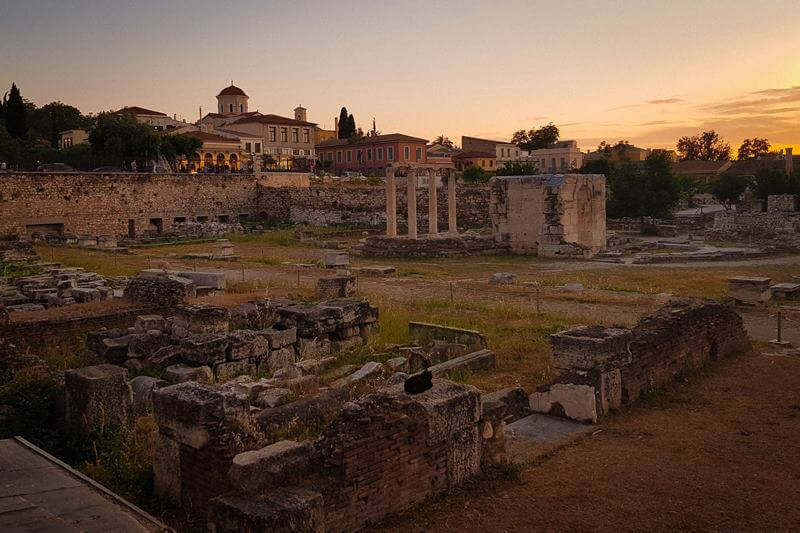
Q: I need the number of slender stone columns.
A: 4